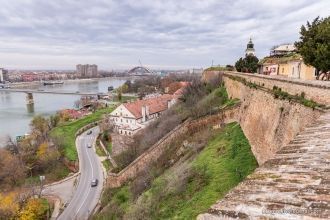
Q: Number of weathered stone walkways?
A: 1